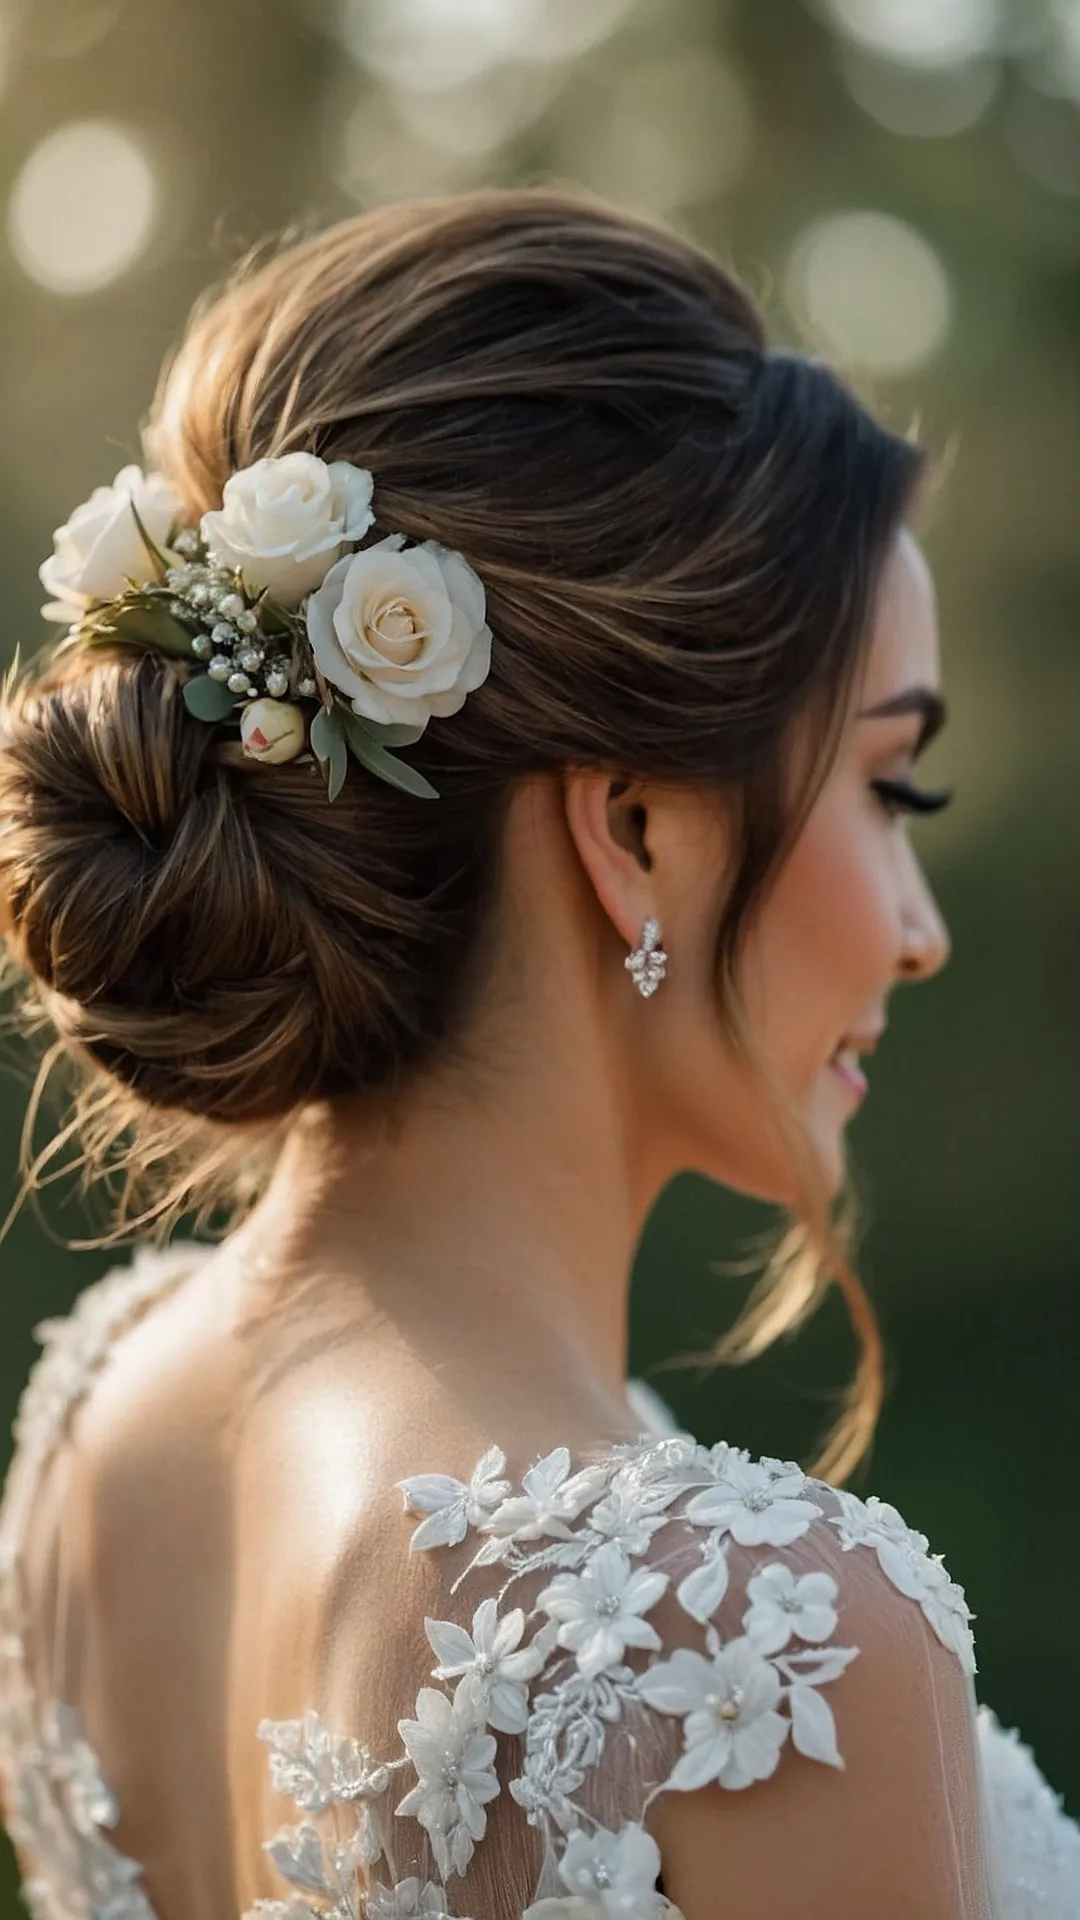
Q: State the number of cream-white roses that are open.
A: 3